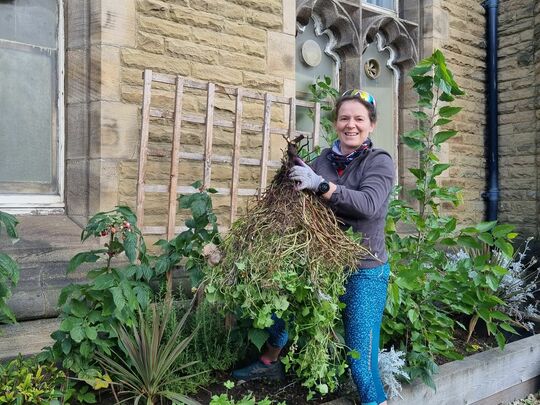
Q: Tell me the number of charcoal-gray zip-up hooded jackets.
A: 1